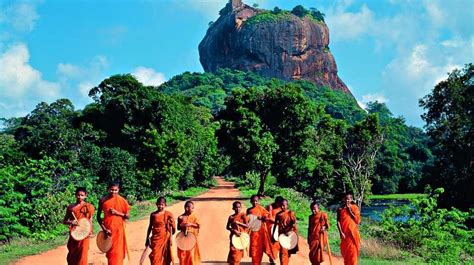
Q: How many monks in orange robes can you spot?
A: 10